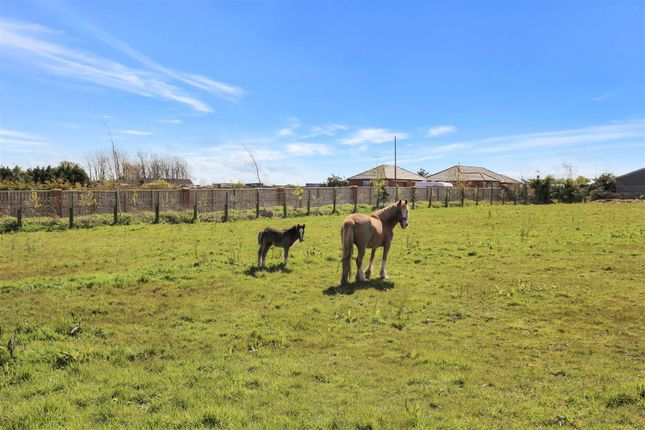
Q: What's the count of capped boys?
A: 0